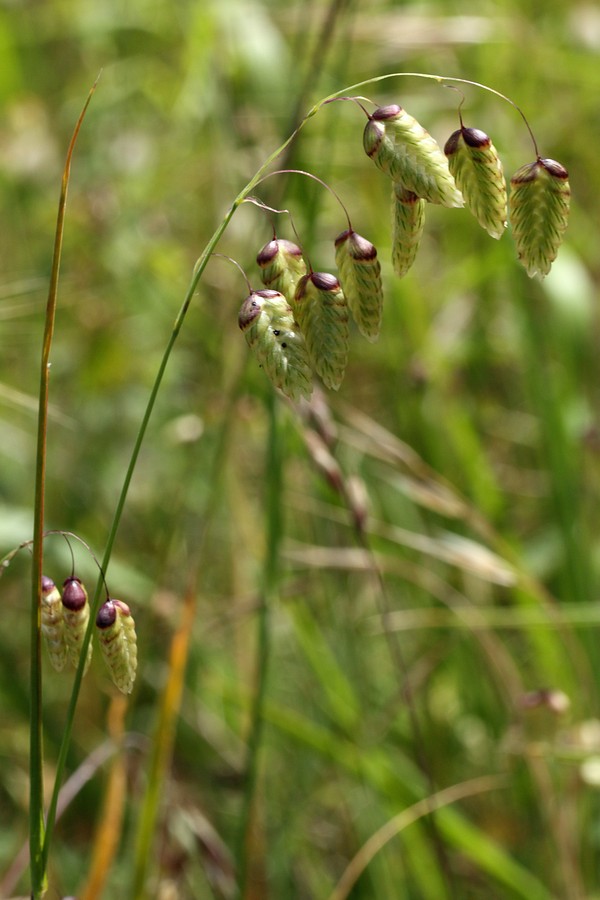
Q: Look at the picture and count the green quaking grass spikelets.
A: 11